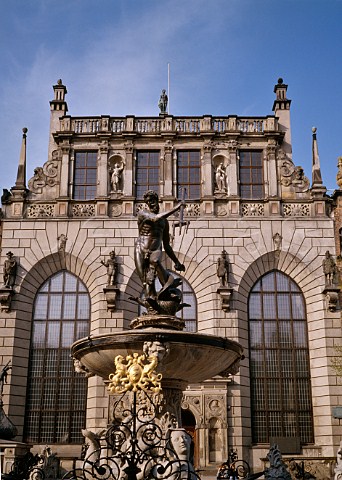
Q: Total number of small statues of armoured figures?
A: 4